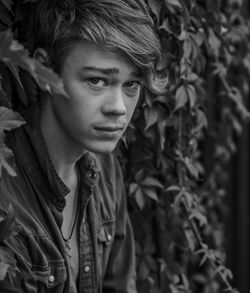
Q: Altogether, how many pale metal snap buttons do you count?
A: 3